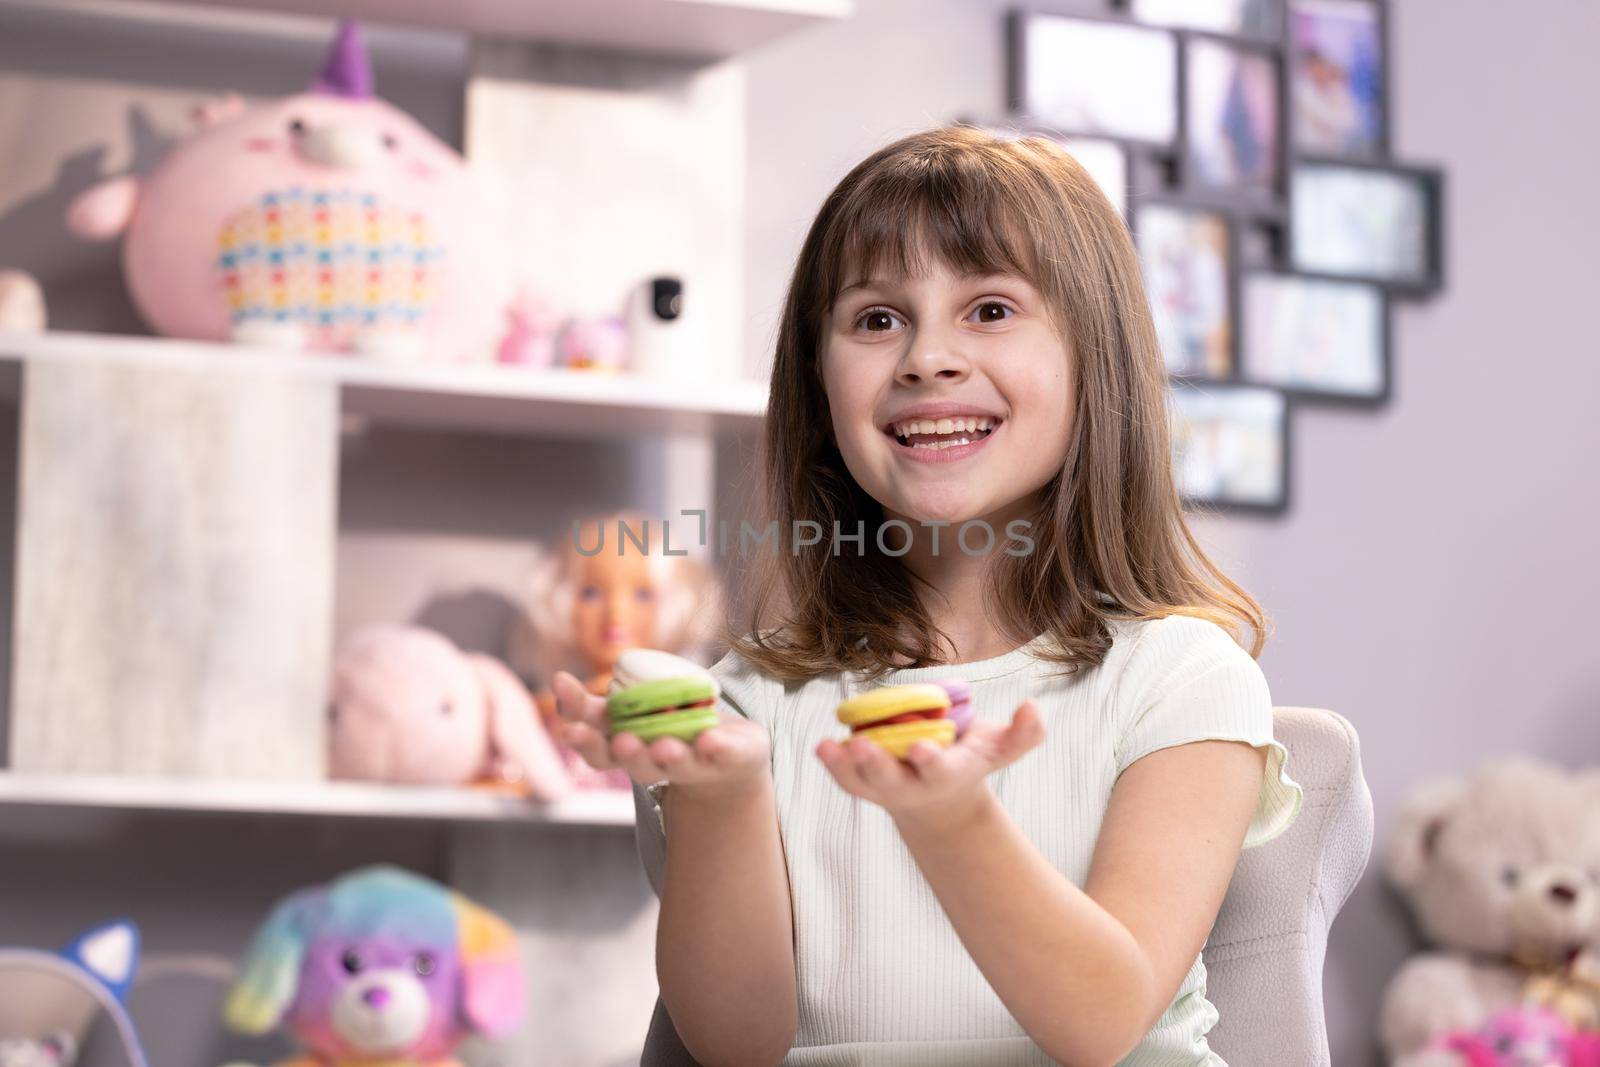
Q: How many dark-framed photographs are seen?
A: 9